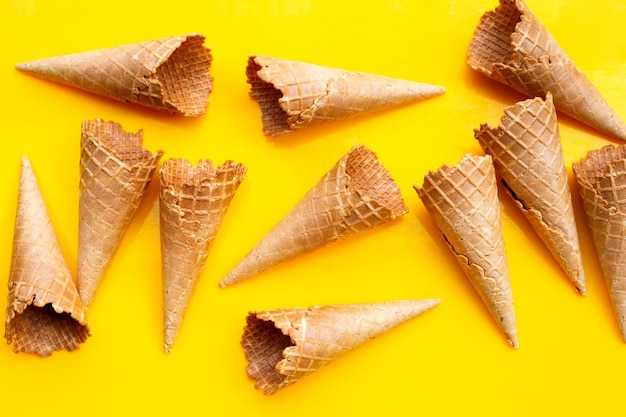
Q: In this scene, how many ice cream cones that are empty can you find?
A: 11